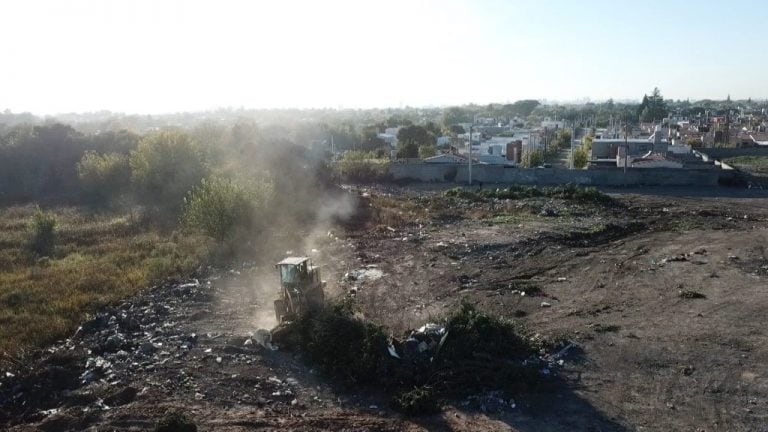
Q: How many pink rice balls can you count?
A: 0